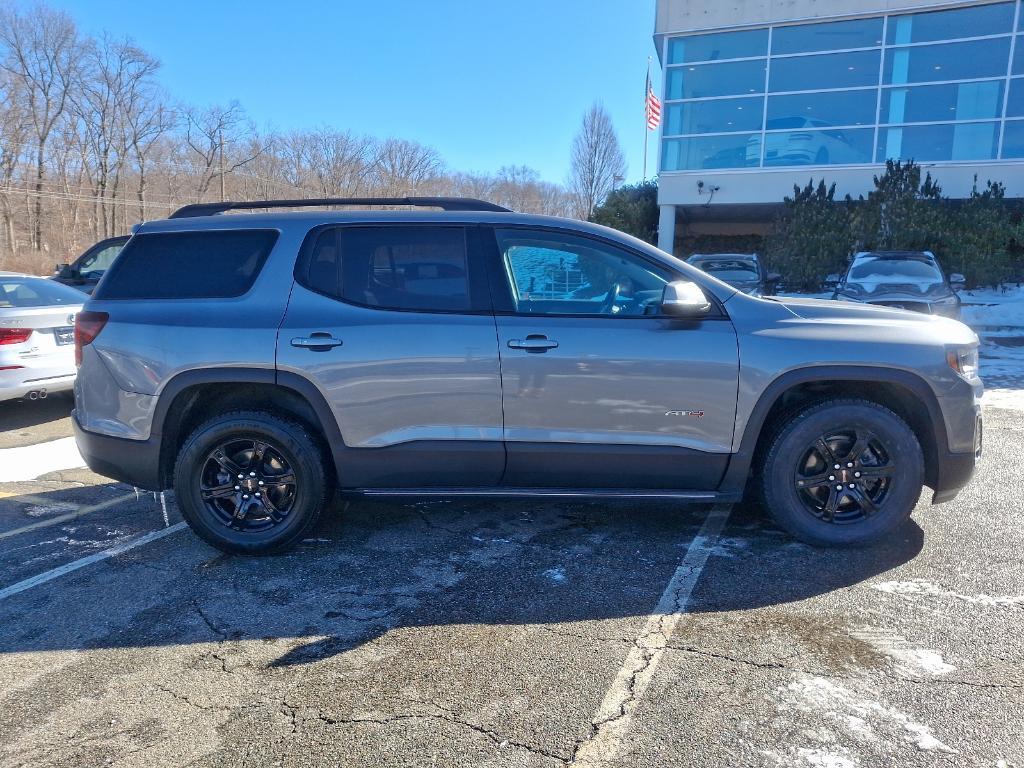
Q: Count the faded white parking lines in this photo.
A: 2